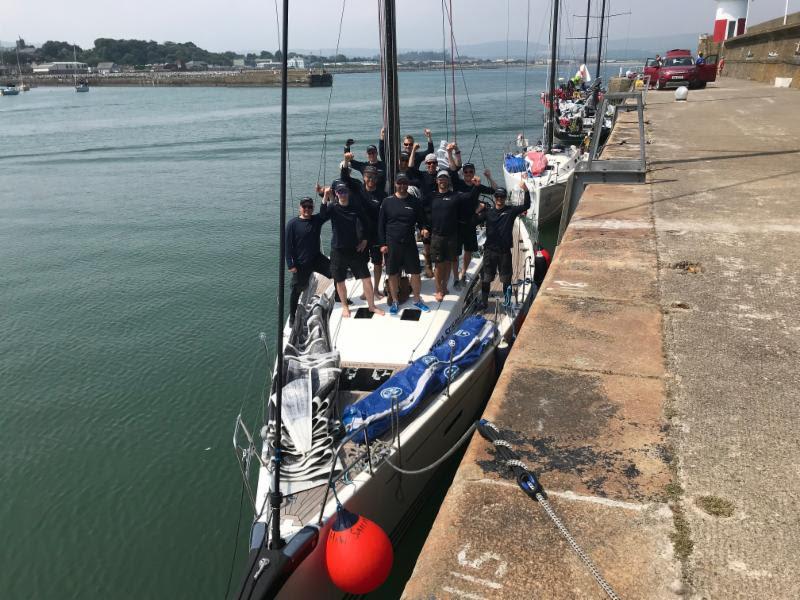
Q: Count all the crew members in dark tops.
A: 12